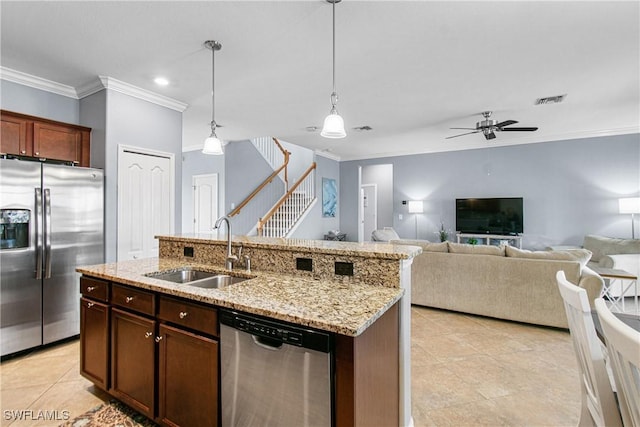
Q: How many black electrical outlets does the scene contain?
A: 3